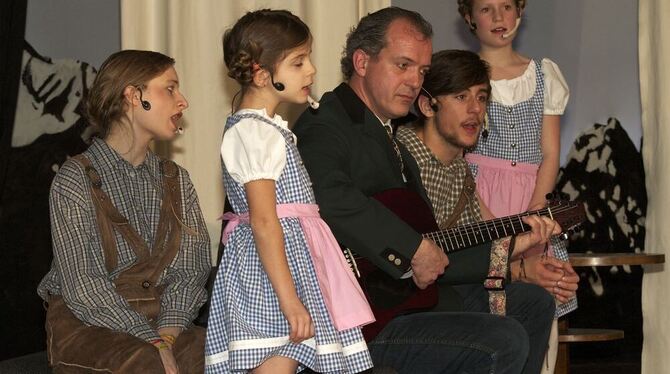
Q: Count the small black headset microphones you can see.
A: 4